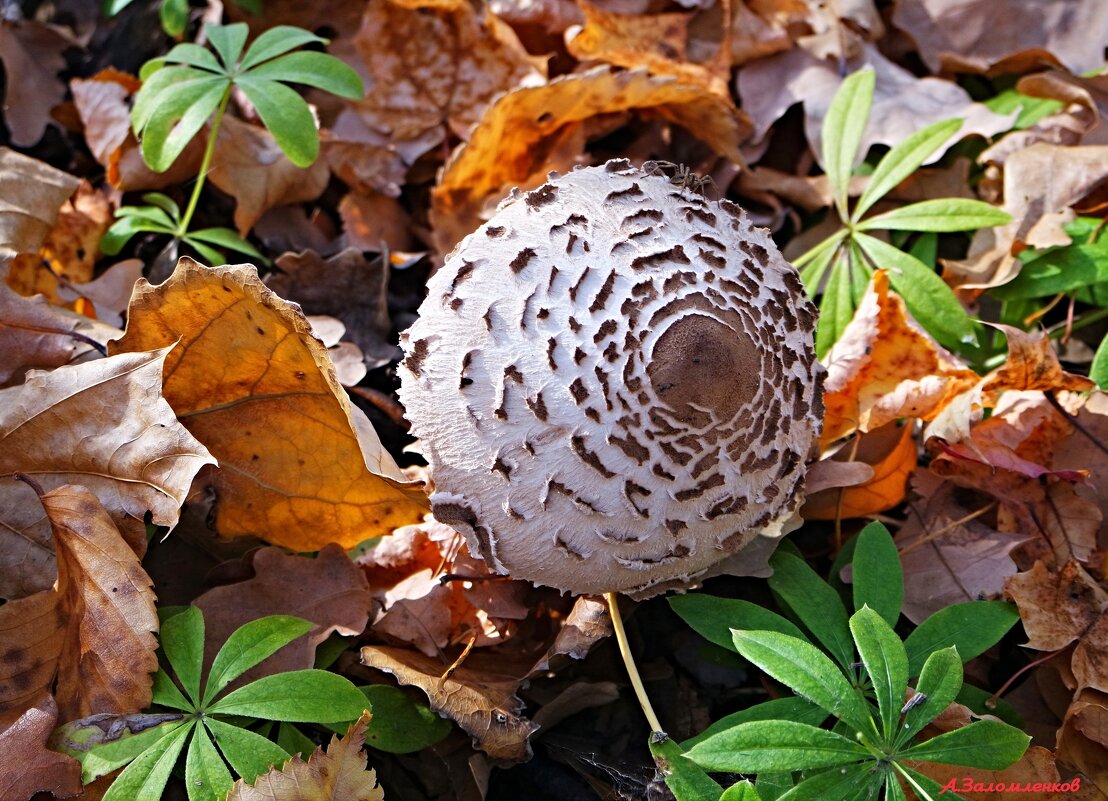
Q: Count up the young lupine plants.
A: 4